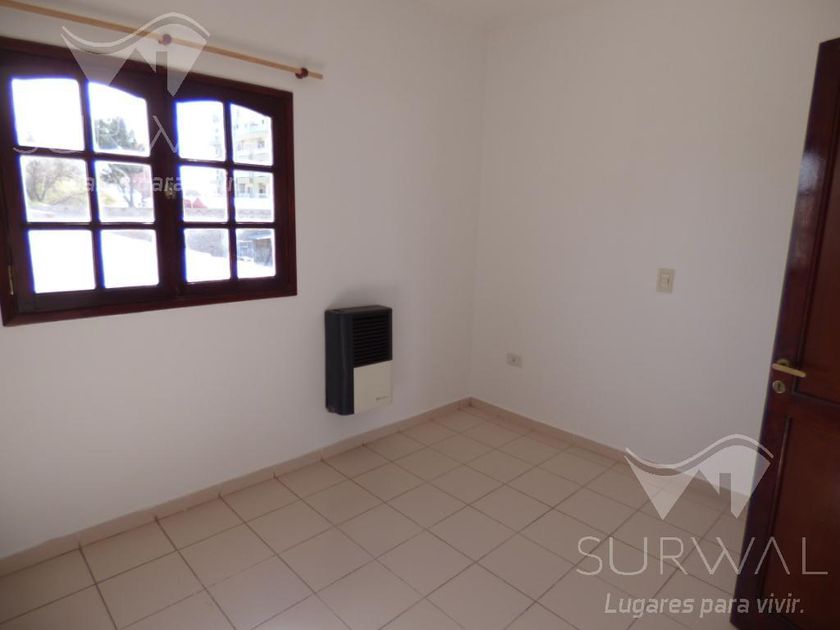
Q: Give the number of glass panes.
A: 12